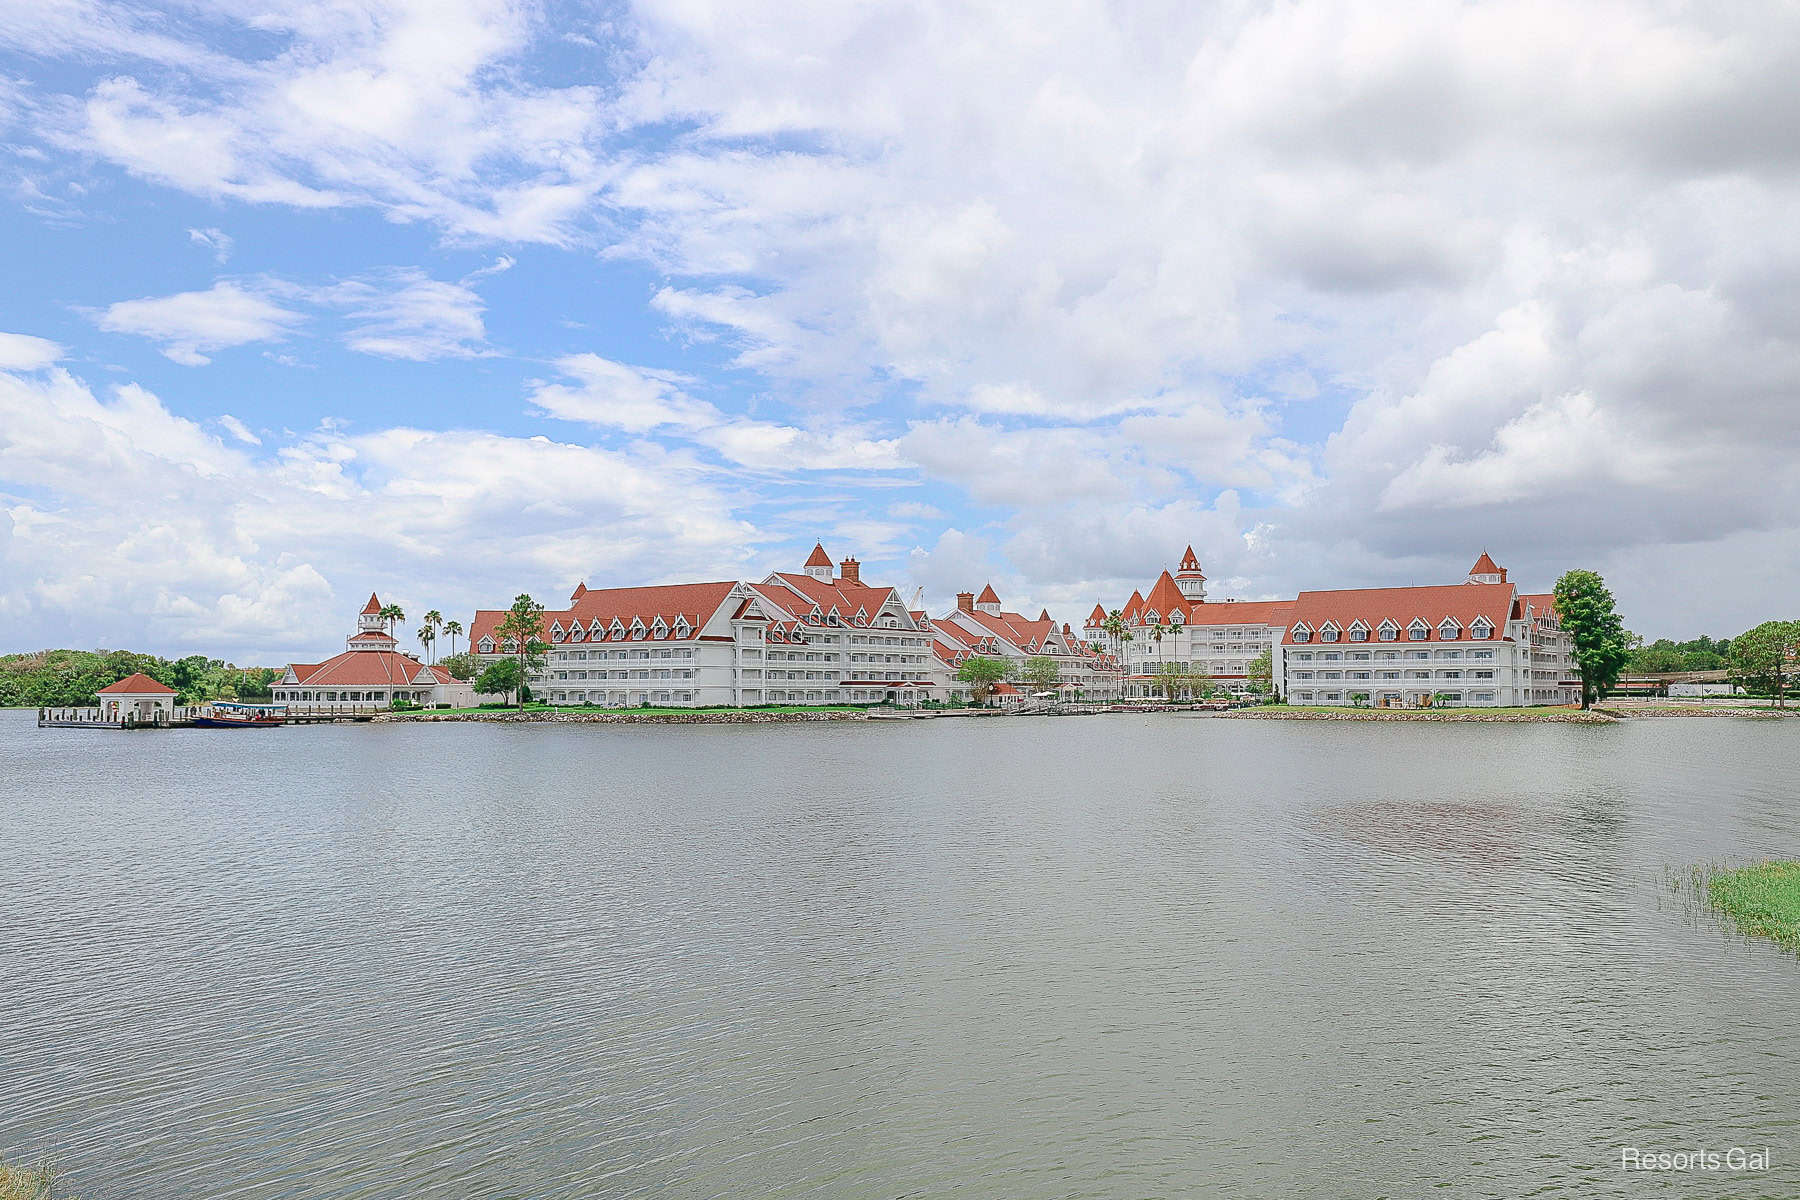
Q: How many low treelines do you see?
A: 2